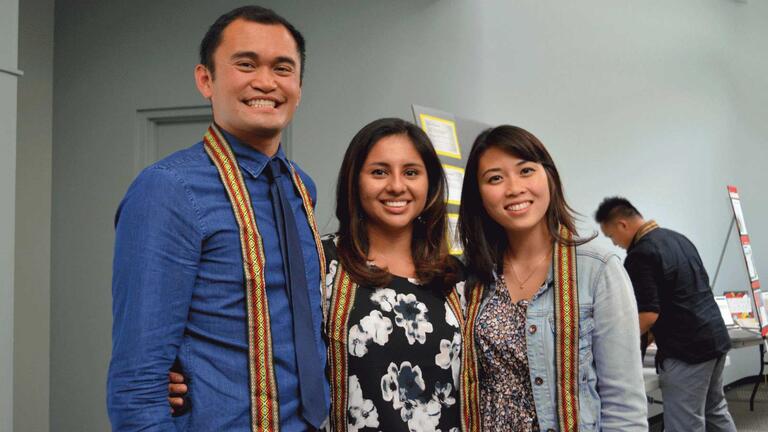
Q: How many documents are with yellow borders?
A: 3